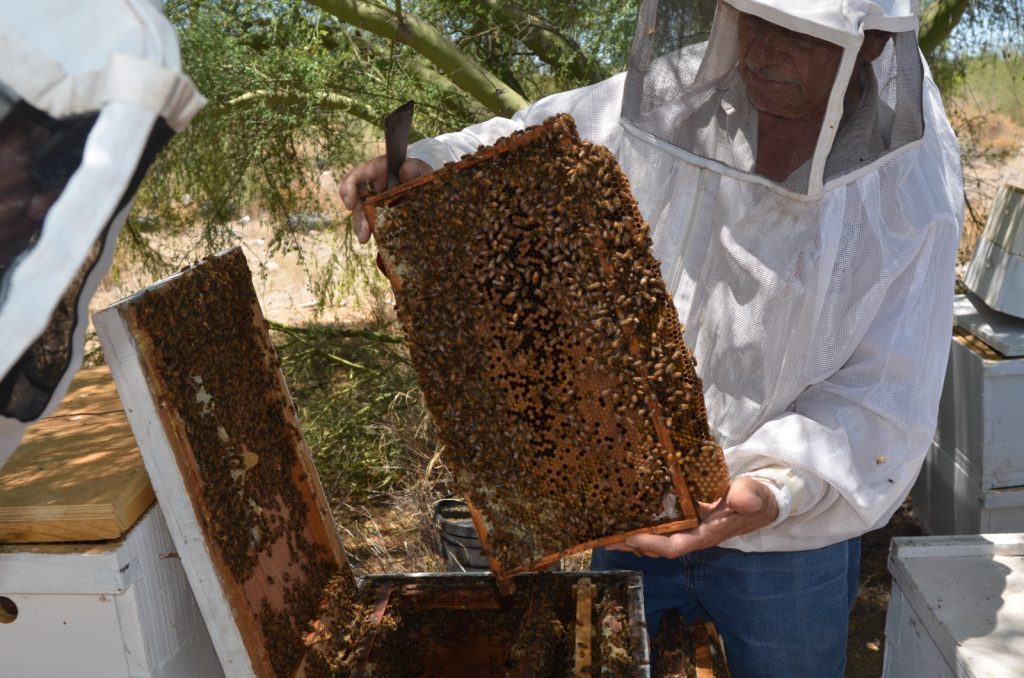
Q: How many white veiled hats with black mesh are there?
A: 2